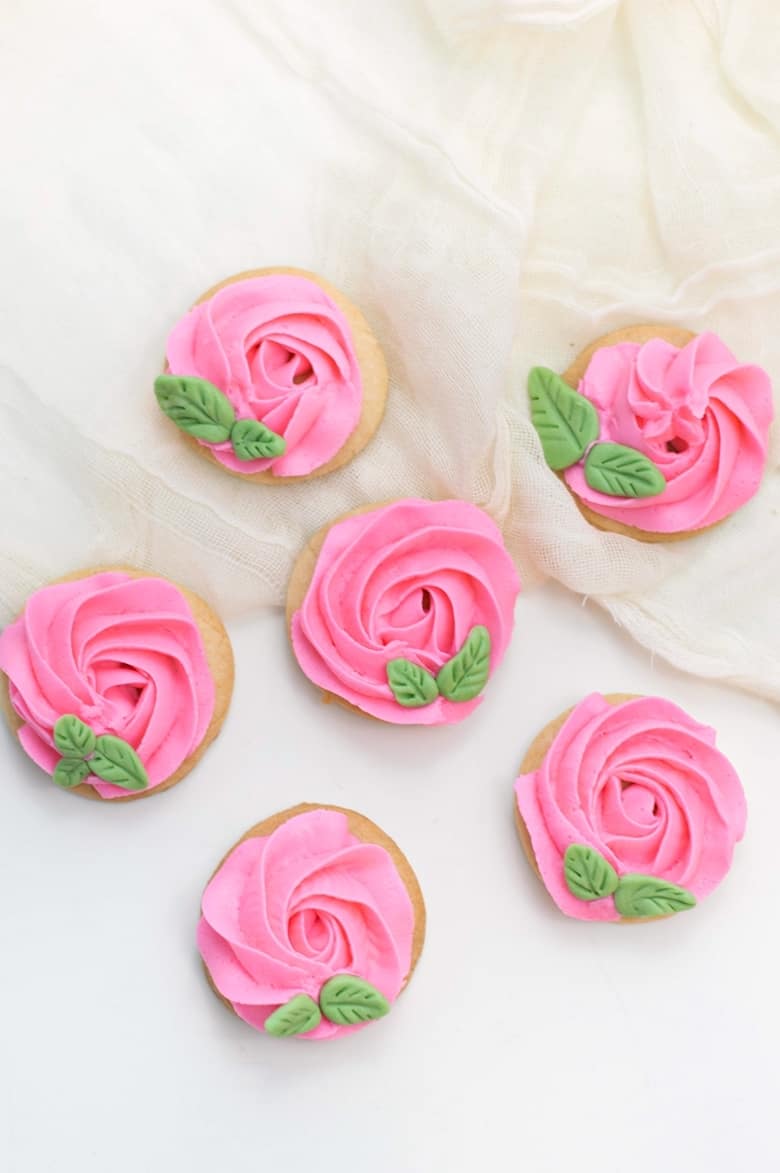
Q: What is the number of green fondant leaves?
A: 13